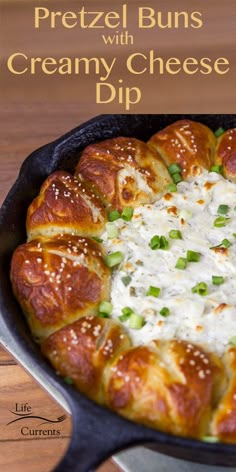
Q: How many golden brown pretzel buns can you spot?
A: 8